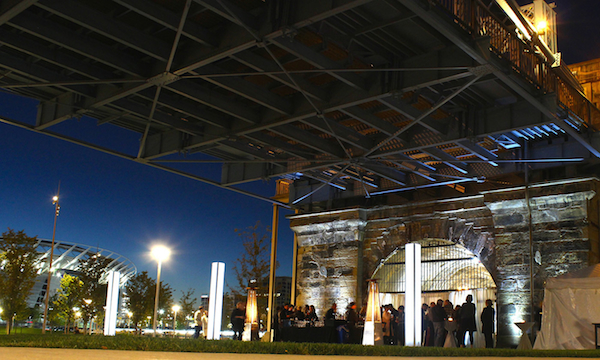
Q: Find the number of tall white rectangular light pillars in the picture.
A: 3